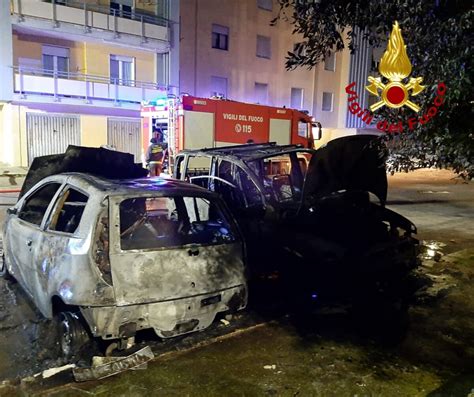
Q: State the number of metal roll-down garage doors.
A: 2